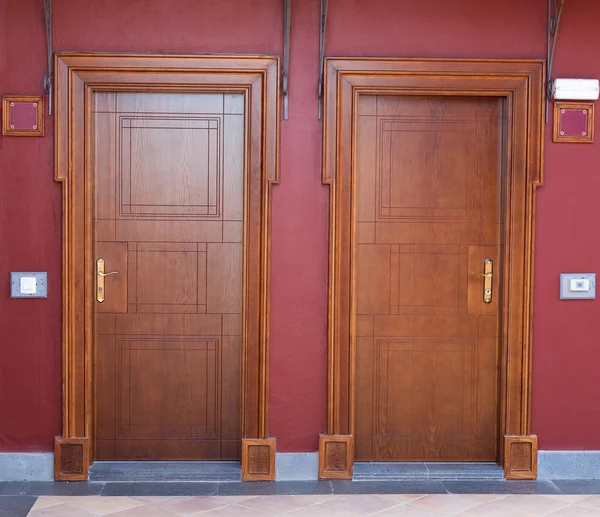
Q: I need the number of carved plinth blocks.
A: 4